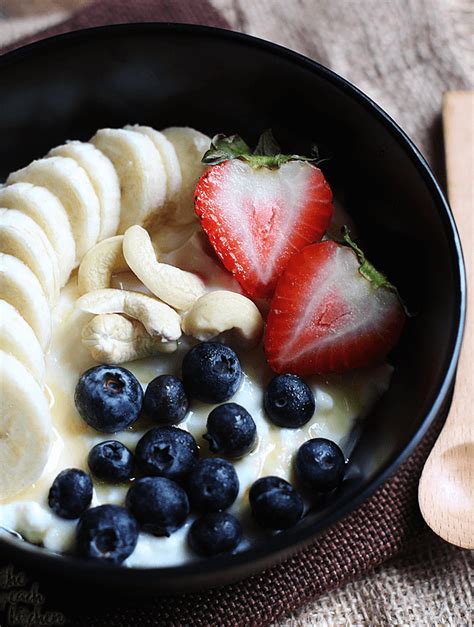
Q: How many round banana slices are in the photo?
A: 10